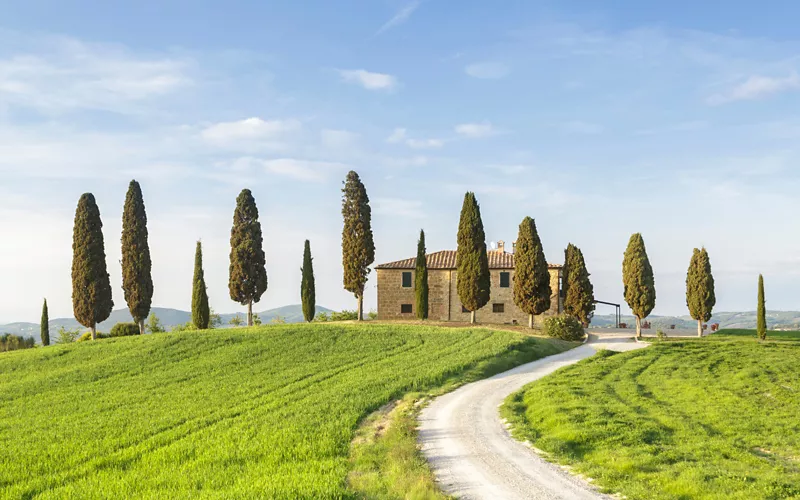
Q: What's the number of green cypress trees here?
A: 14